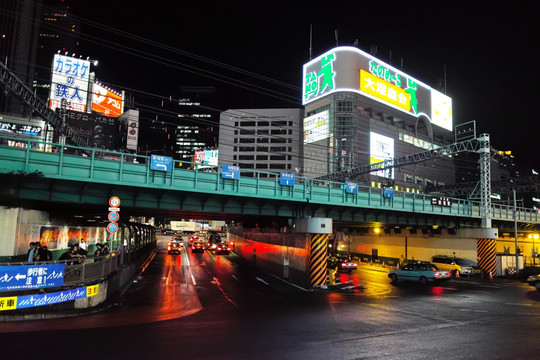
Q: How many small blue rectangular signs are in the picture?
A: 5